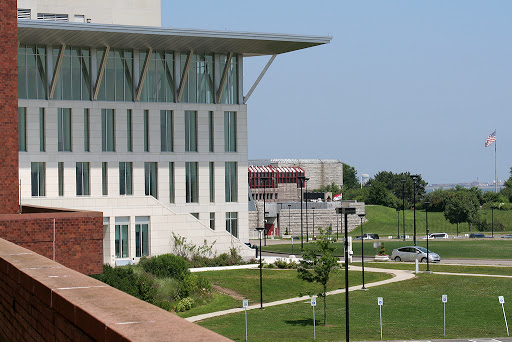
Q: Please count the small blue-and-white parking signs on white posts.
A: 5